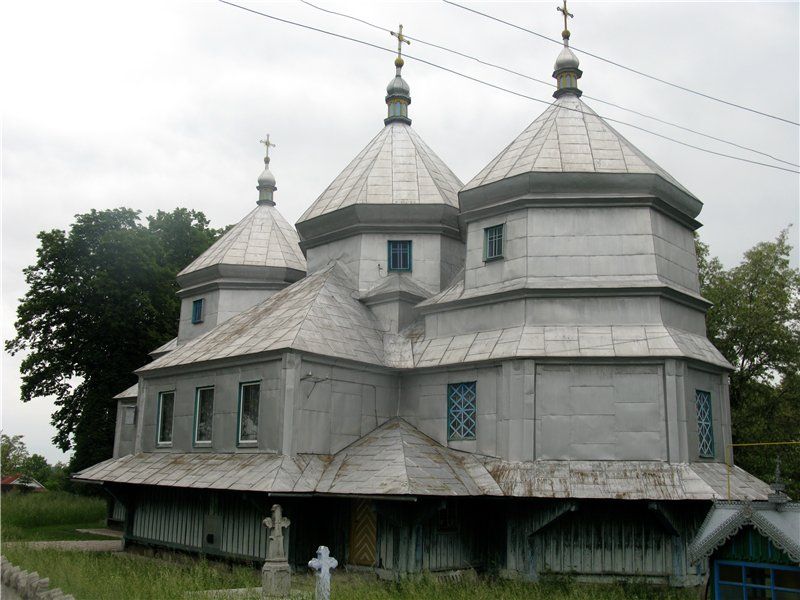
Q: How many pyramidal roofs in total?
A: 3